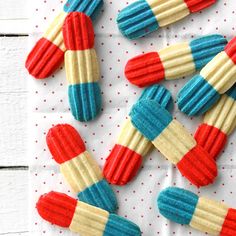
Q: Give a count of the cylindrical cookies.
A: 11